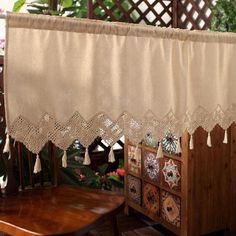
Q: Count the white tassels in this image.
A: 11